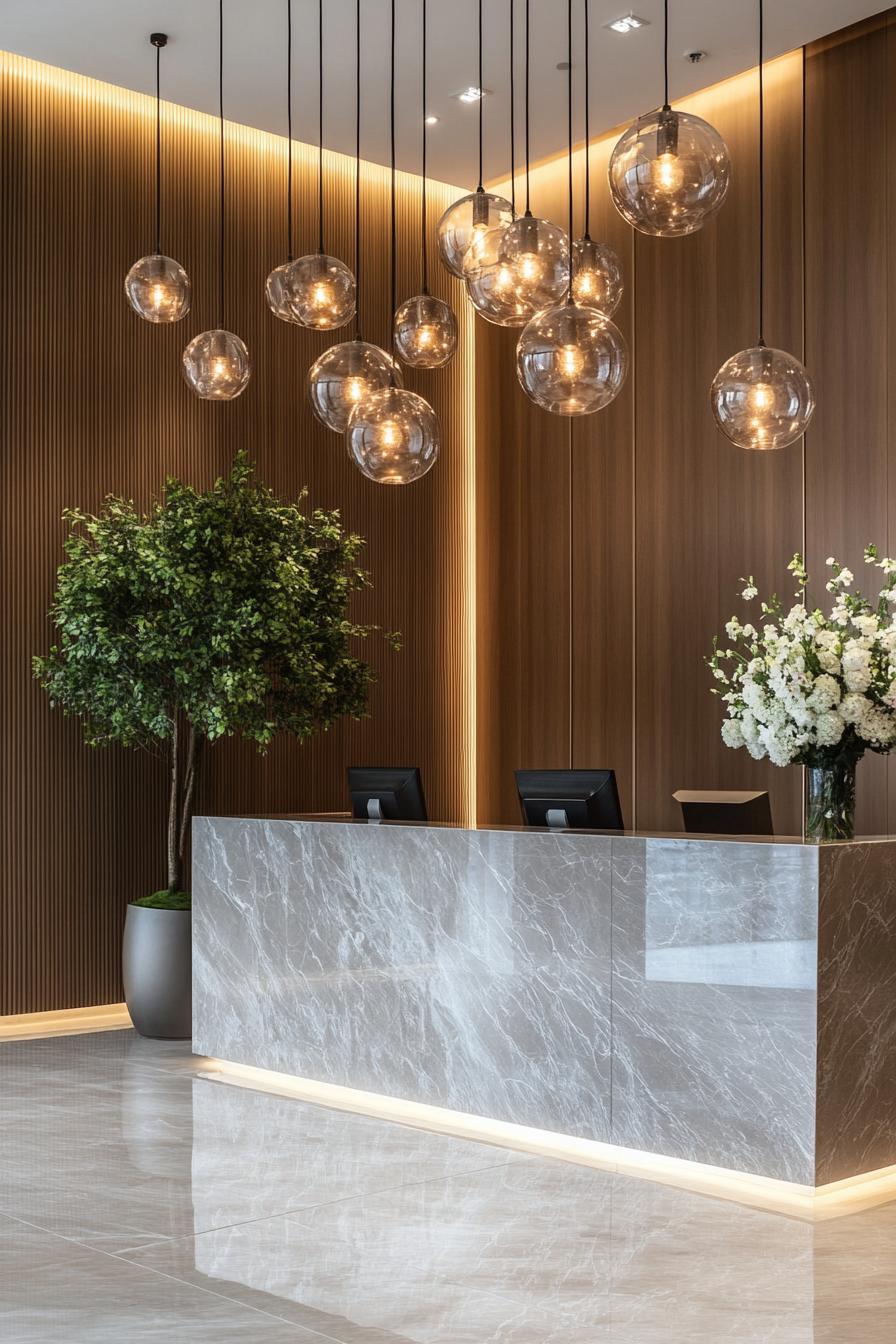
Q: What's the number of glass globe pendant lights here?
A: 14